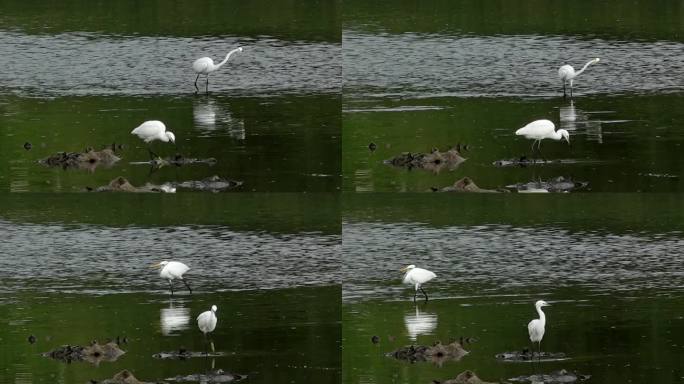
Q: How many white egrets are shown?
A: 8